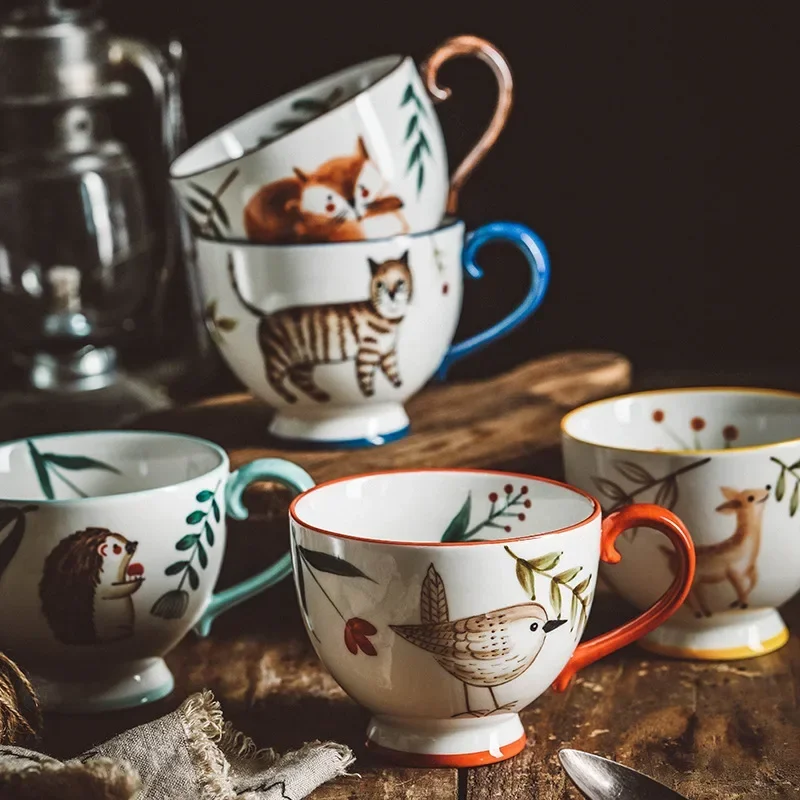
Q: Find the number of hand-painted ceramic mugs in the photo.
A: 5